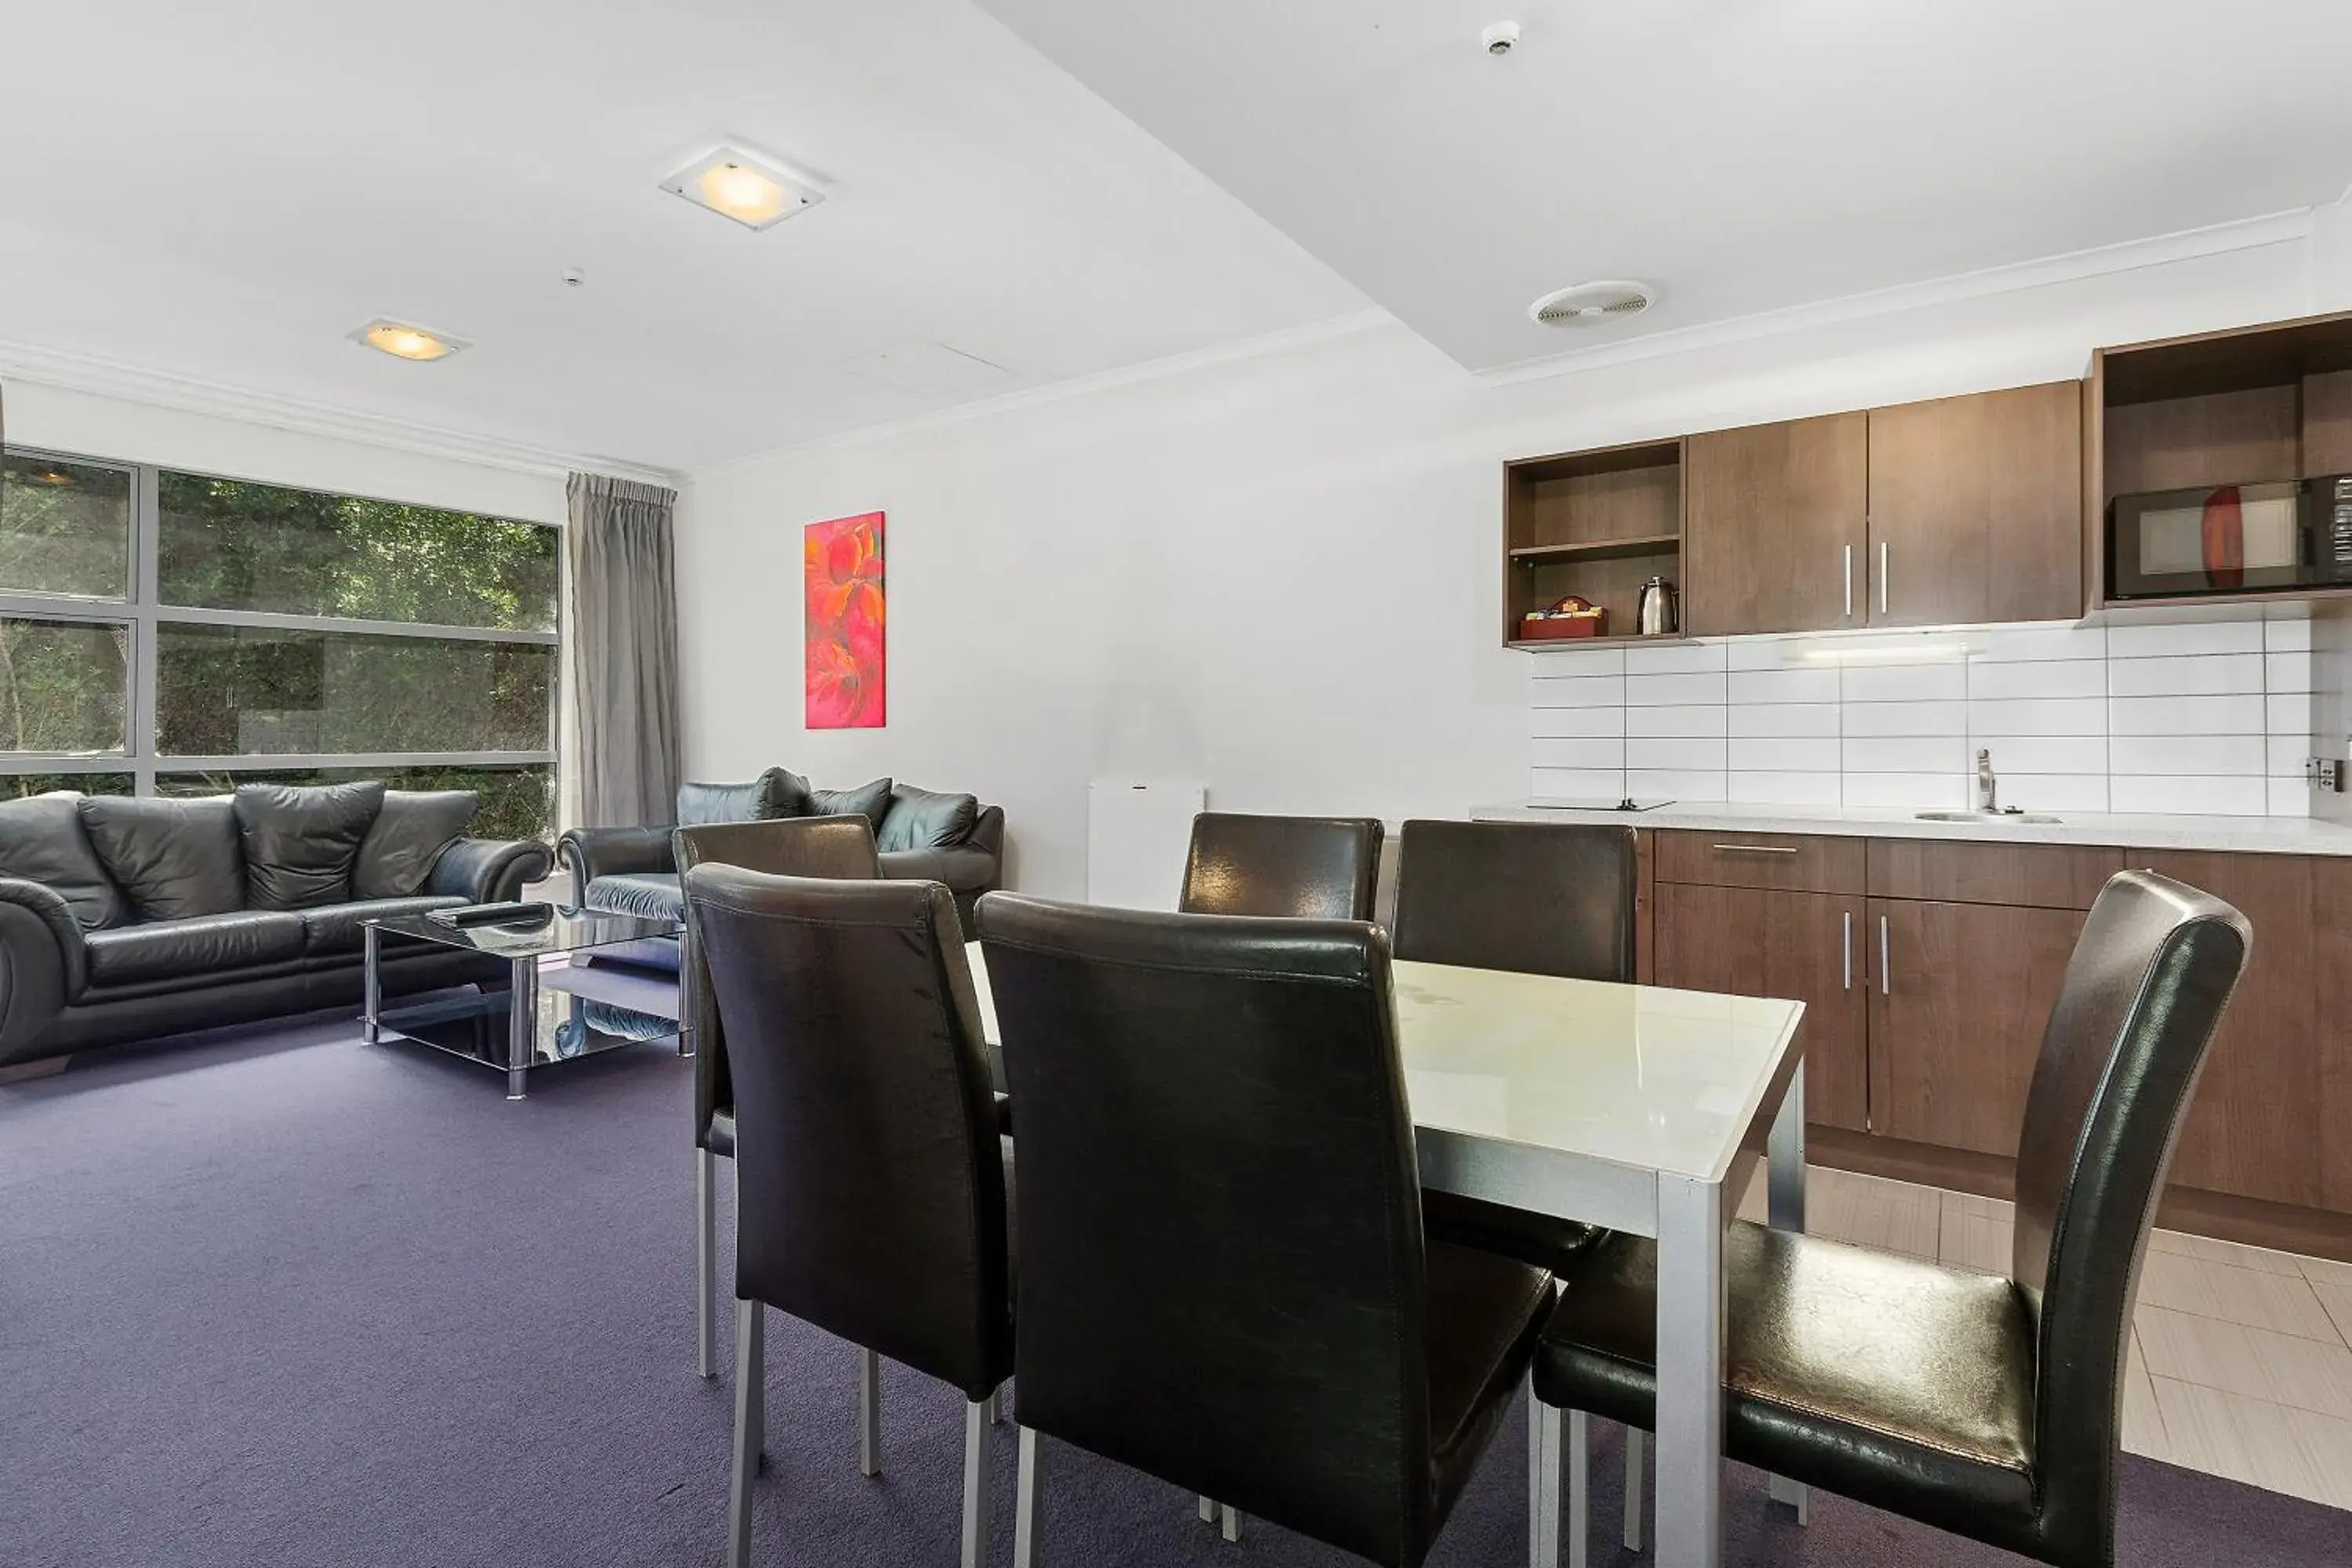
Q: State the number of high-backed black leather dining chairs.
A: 6